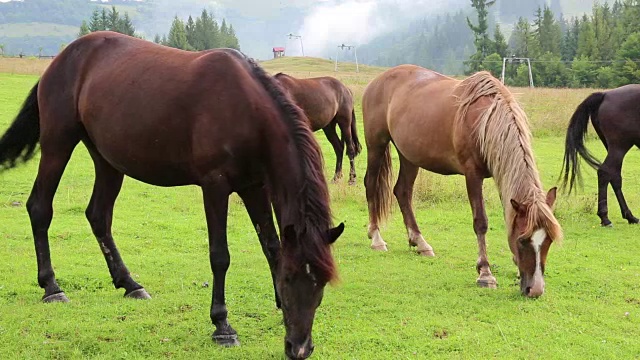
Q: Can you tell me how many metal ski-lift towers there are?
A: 3